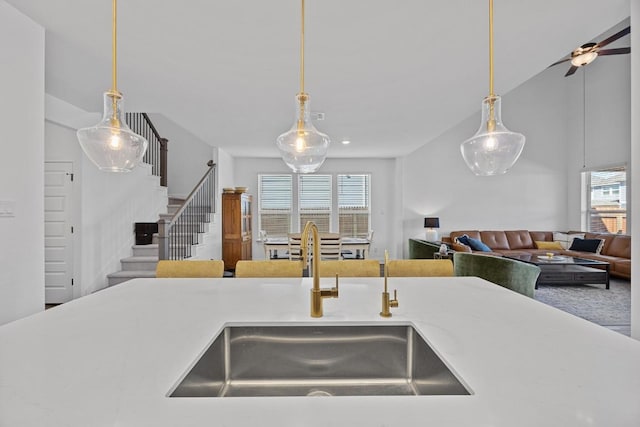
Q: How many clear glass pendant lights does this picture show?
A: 3